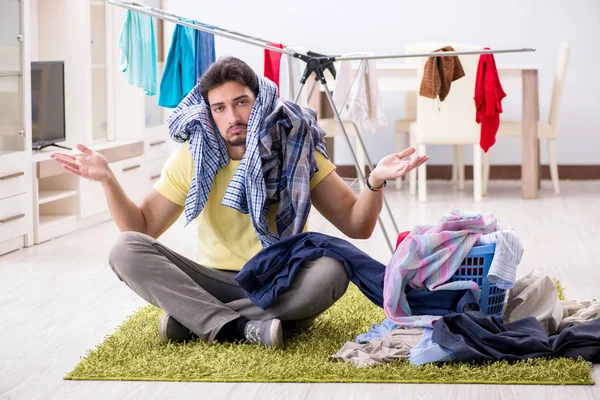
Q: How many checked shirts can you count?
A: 2